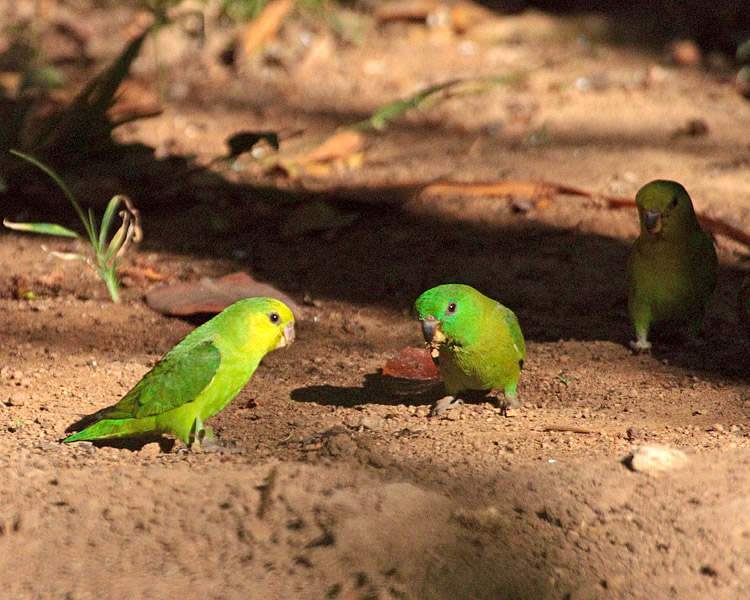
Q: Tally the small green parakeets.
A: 3